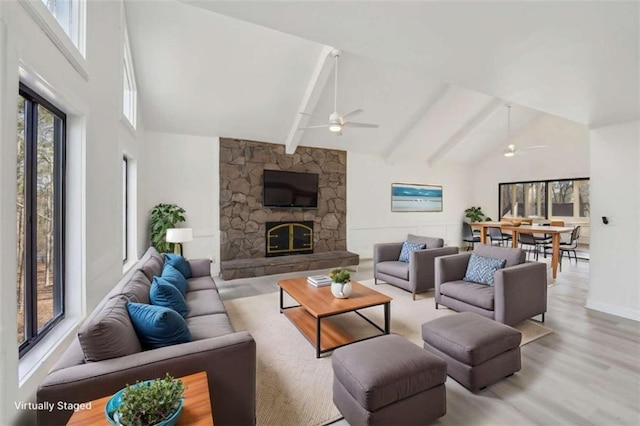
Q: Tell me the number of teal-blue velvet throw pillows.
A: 4